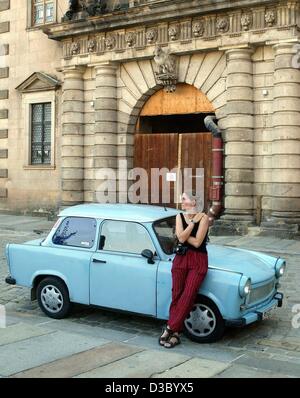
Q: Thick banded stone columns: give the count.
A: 4